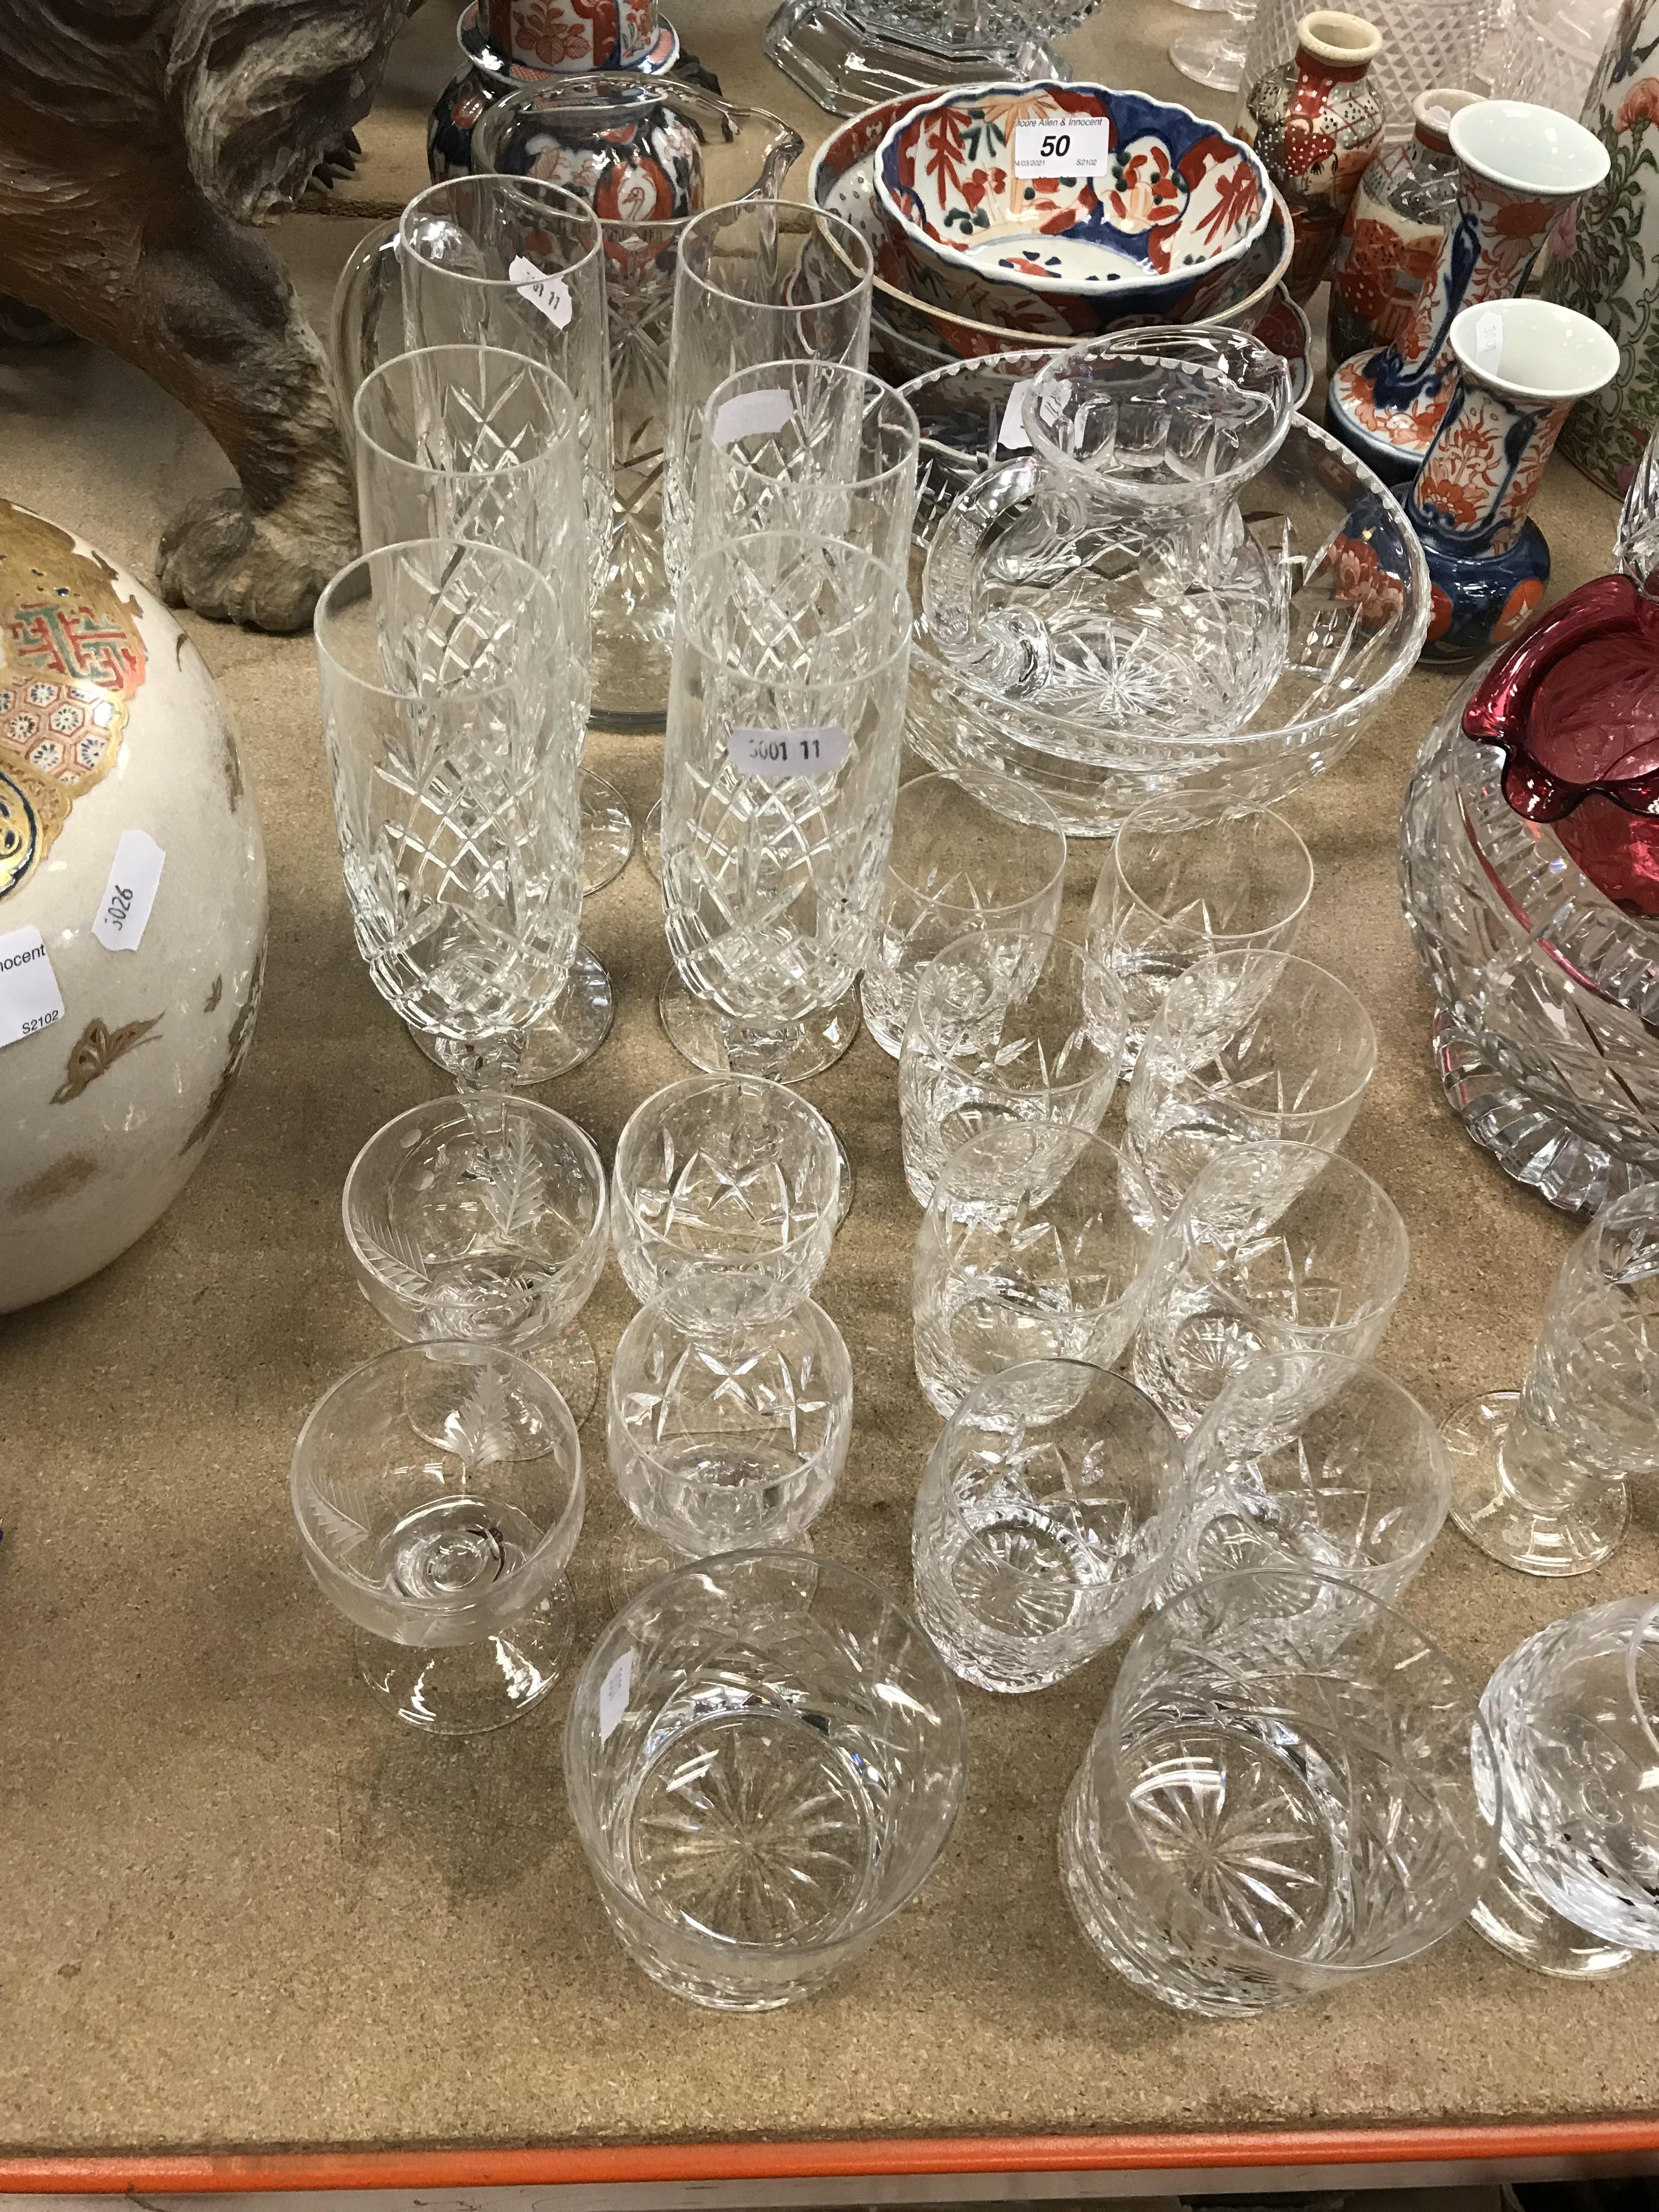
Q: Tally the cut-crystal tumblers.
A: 10